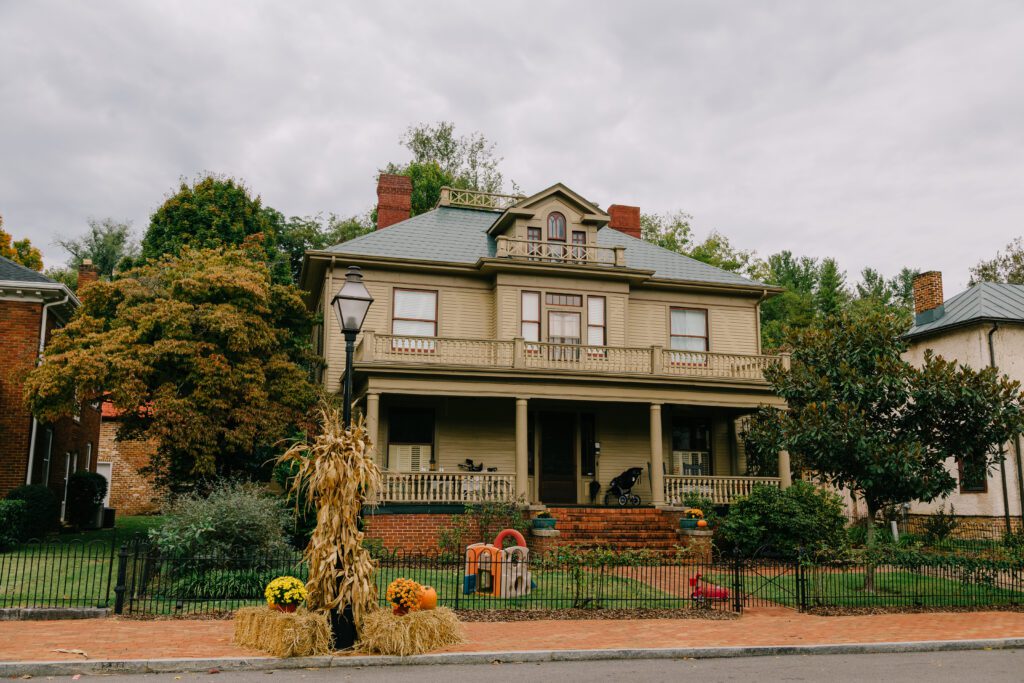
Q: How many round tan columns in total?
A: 4